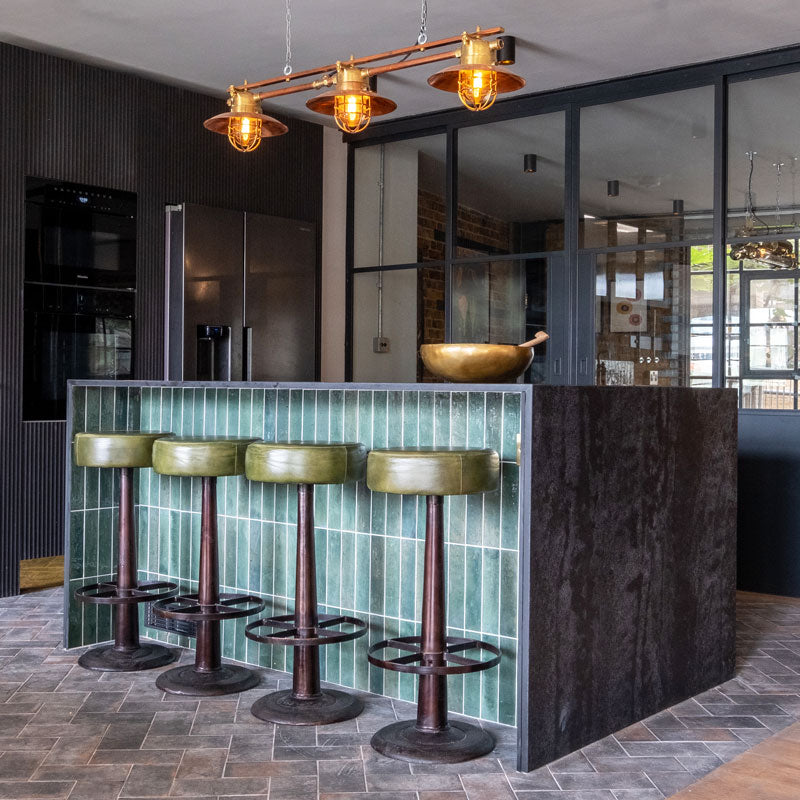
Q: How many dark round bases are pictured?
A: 4